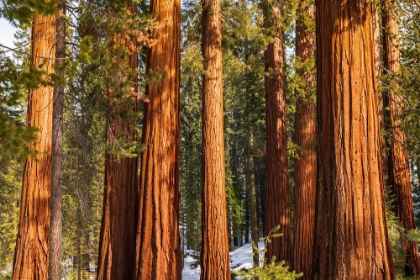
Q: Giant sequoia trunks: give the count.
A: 8